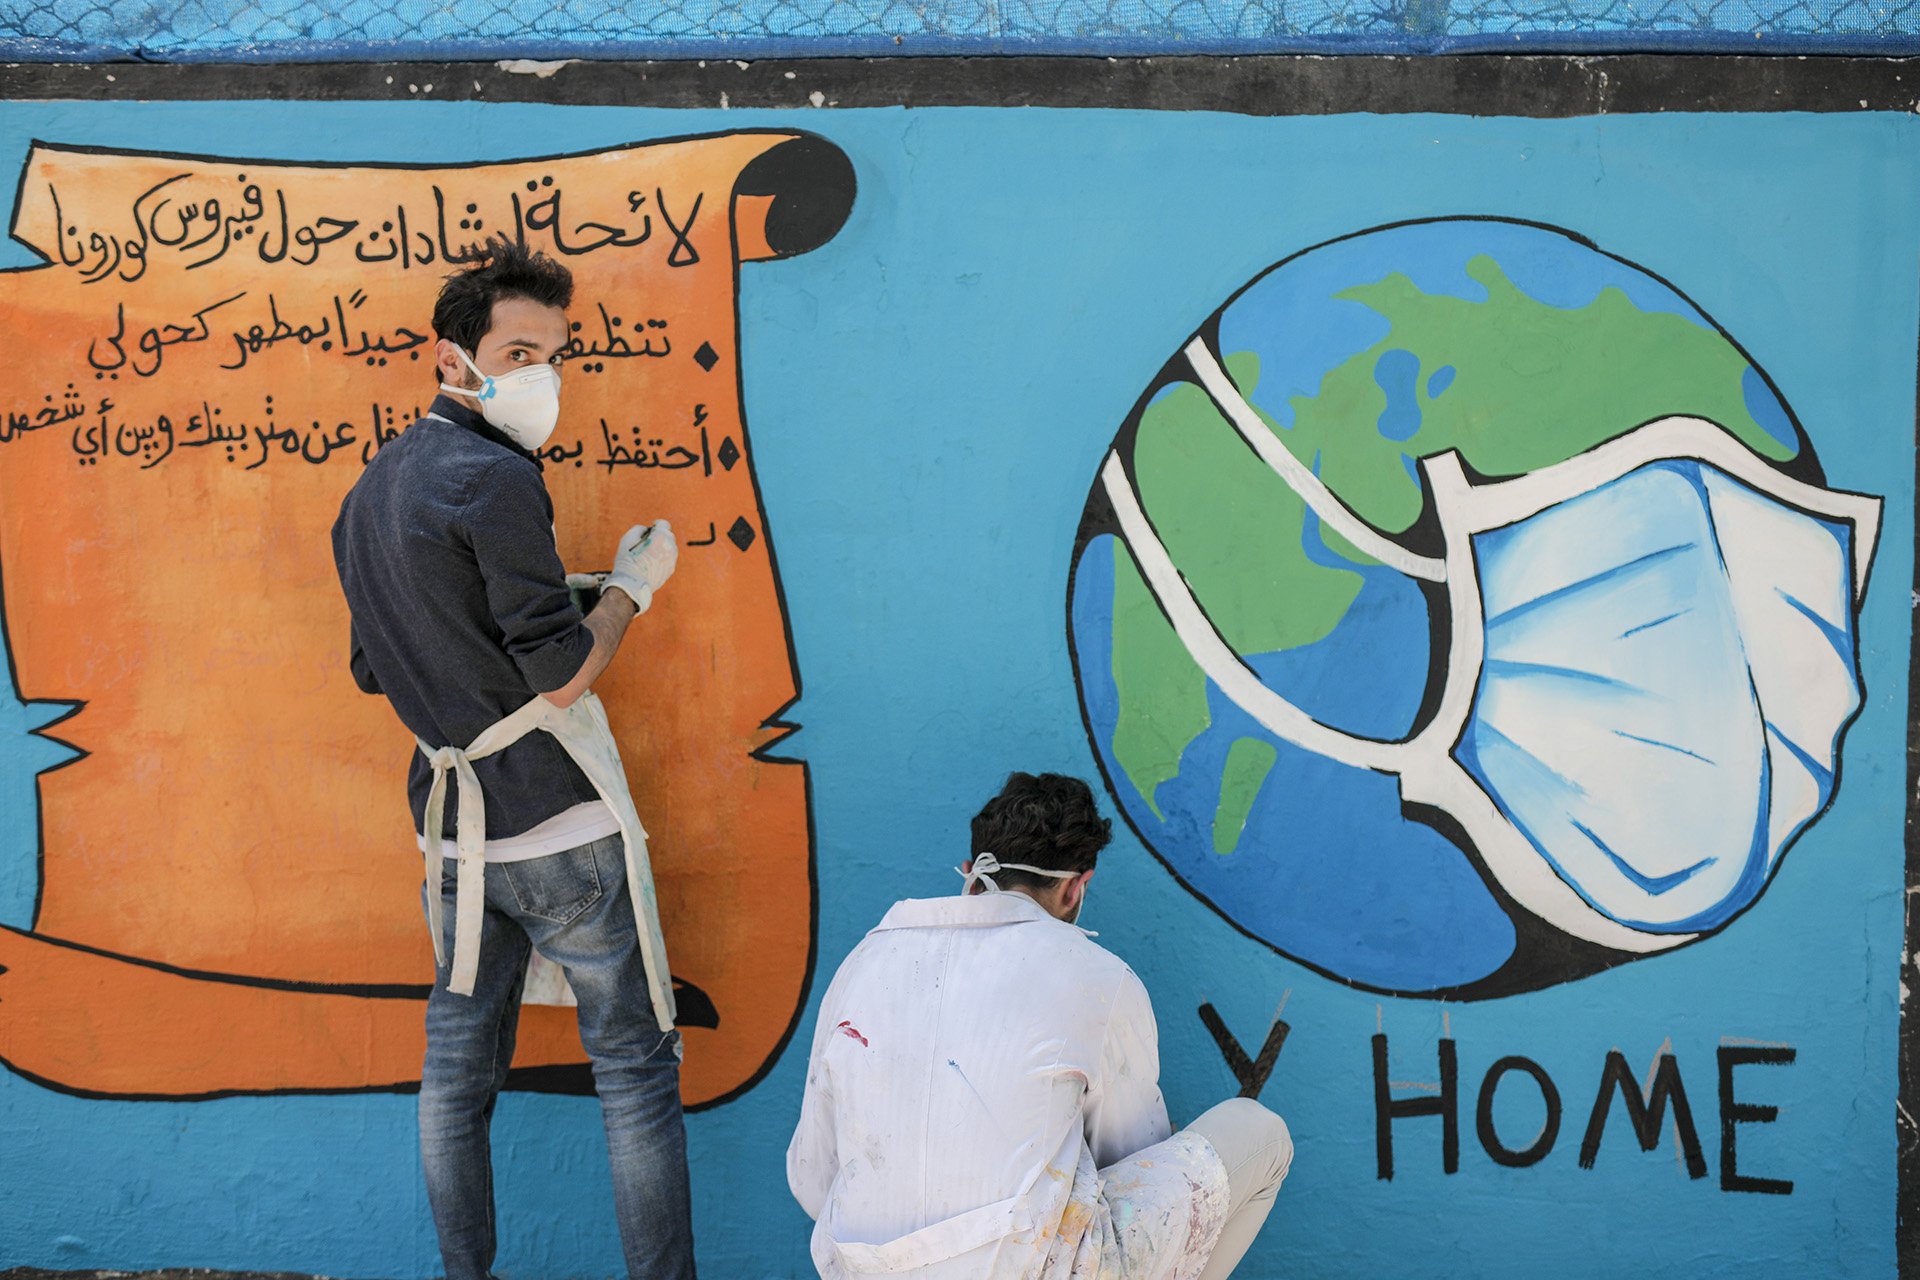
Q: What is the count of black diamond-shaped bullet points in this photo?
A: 3